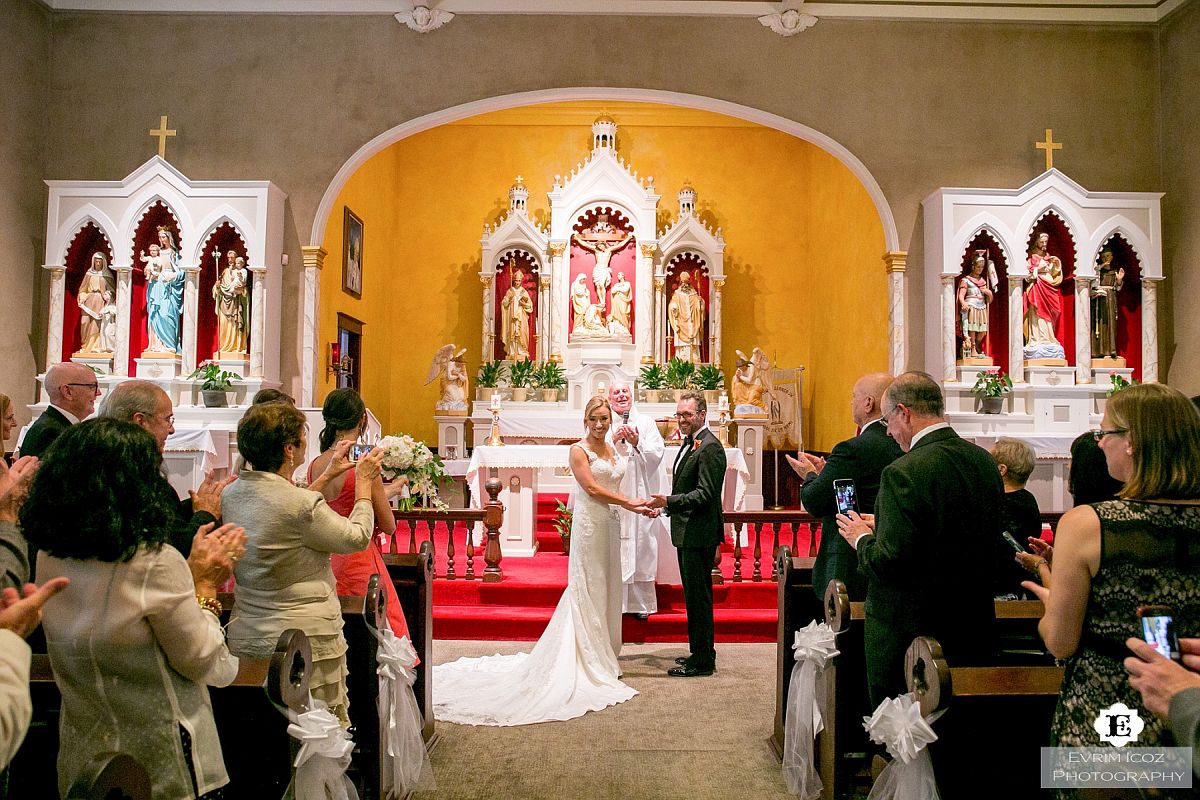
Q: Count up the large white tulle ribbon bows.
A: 4